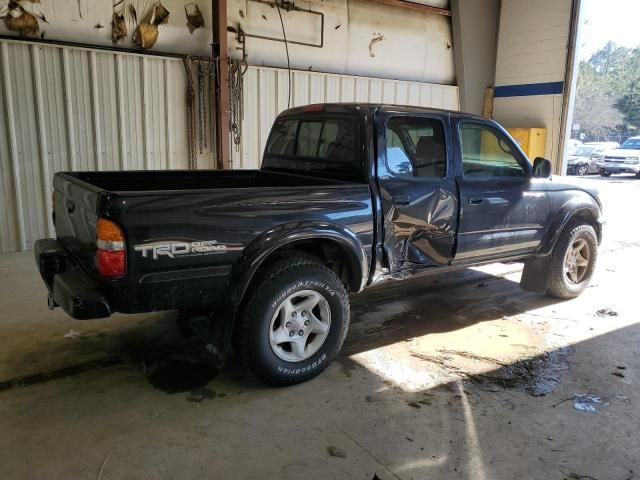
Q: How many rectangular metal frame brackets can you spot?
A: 1